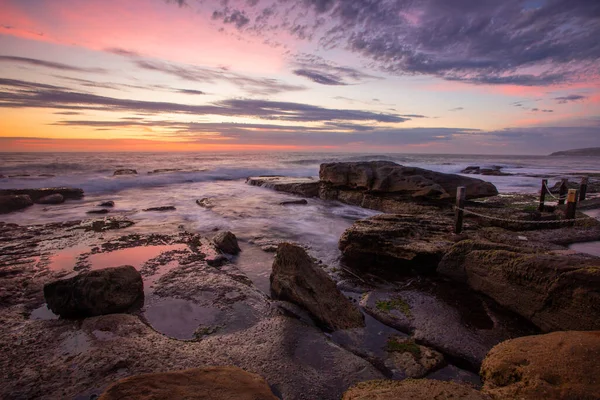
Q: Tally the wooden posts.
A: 5